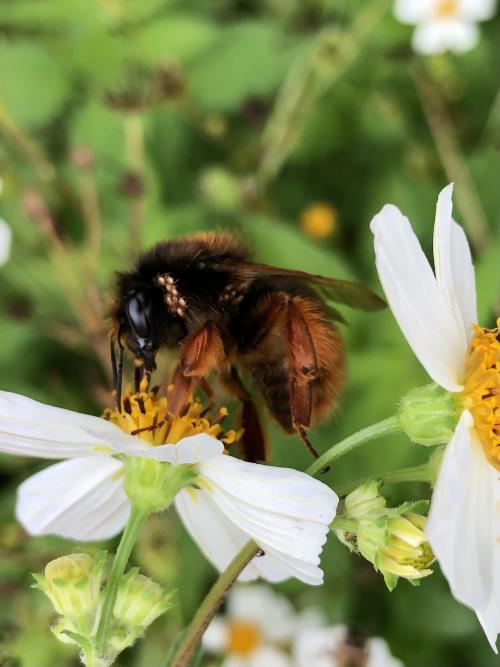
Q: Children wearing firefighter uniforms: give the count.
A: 0